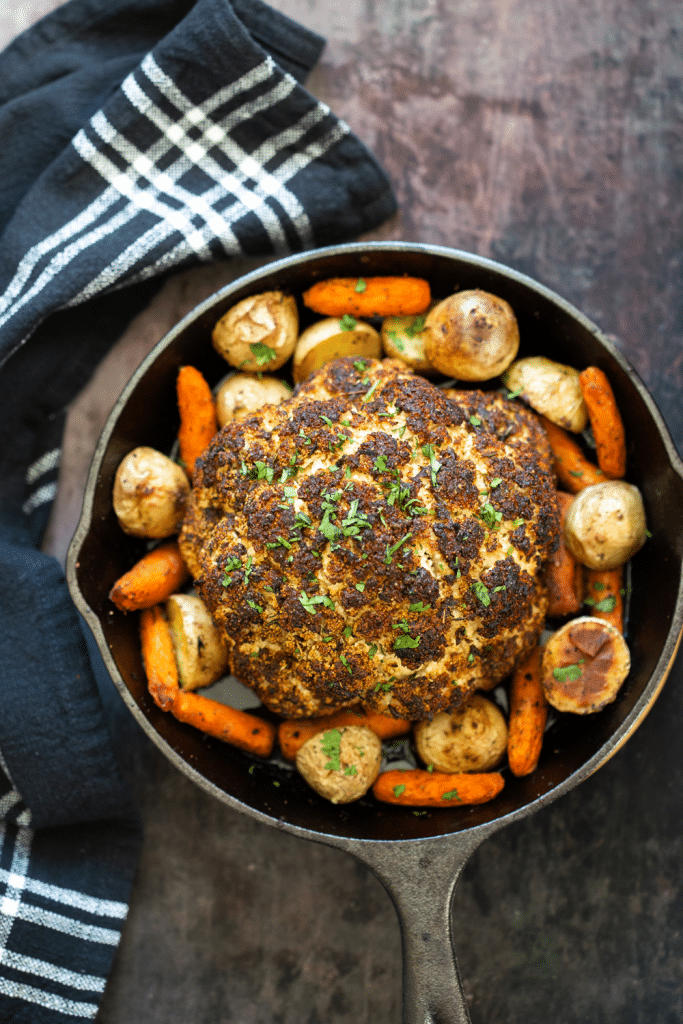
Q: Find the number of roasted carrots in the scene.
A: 12